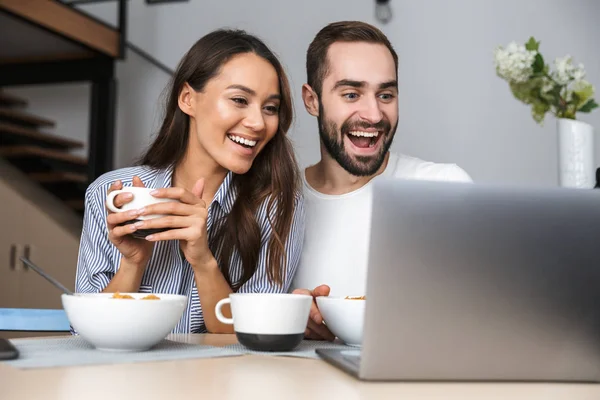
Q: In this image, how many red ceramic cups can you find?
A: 0